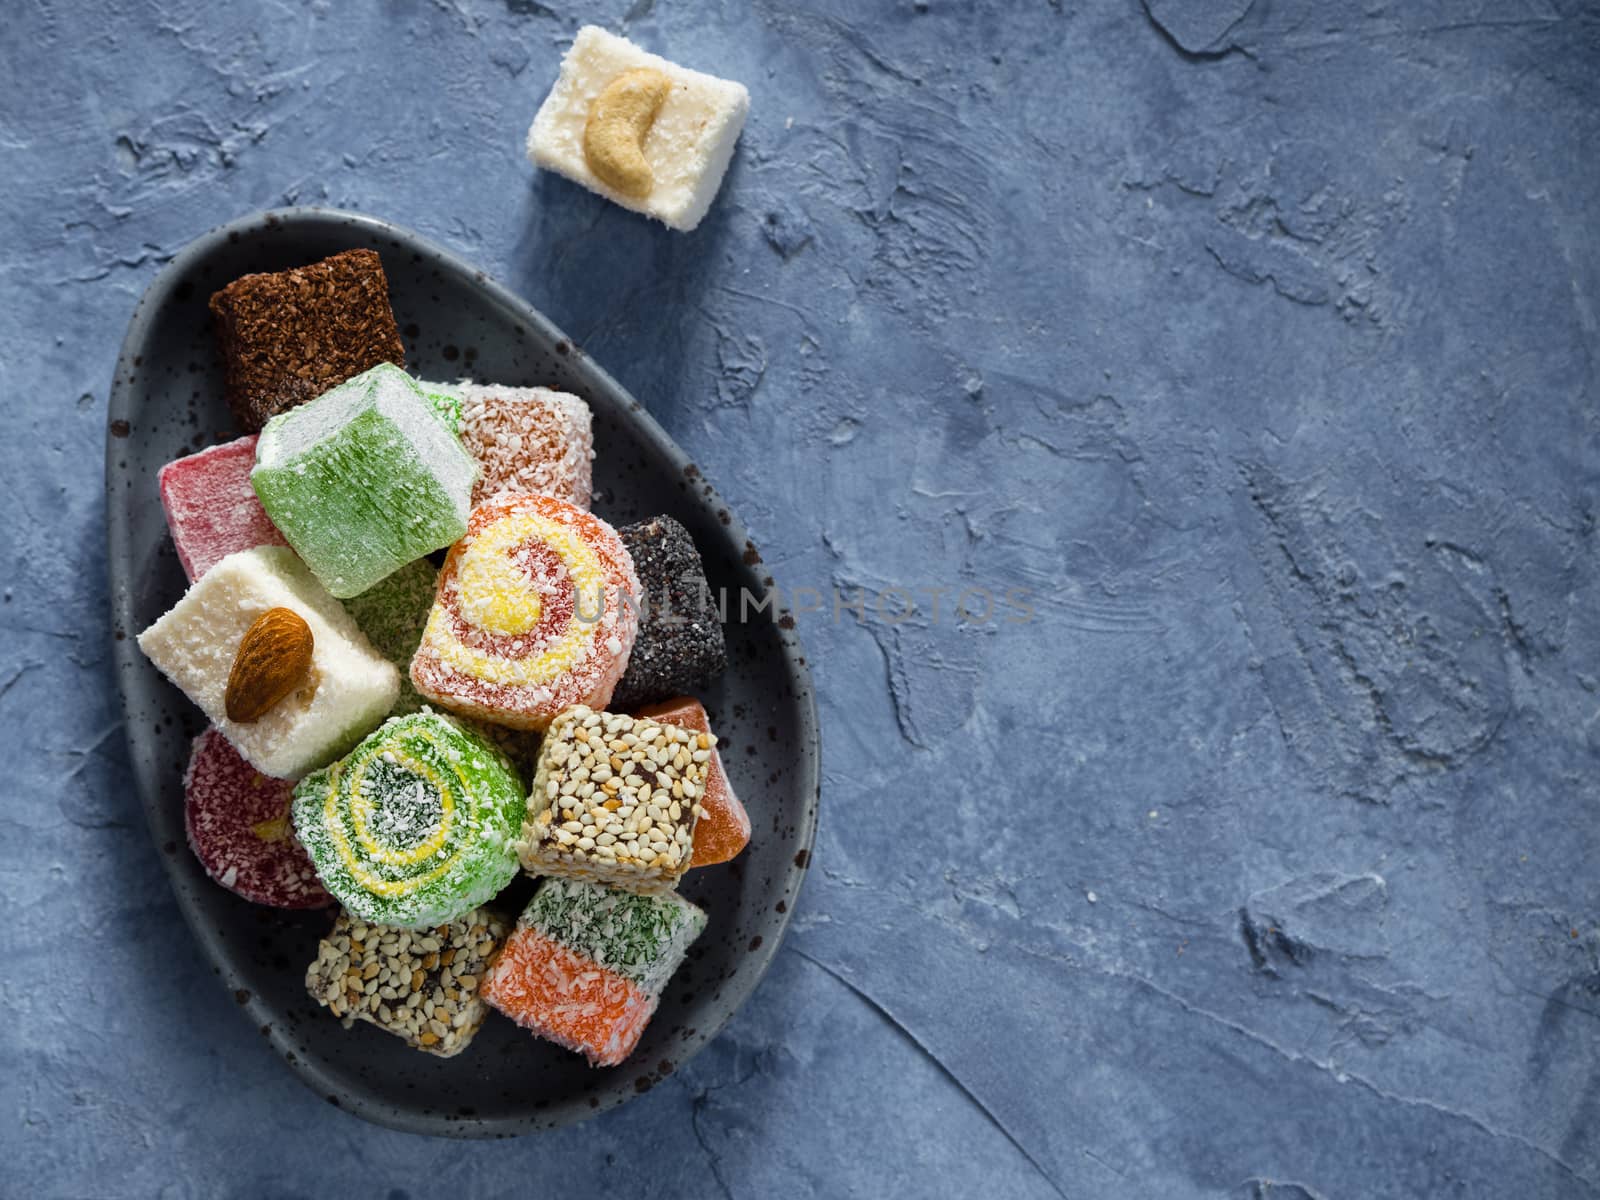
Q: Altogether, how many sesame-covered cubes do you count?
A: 2